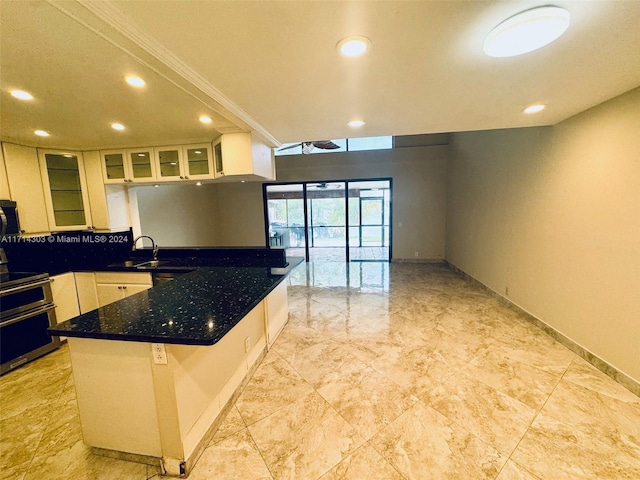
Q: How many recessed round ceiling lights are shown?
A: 8